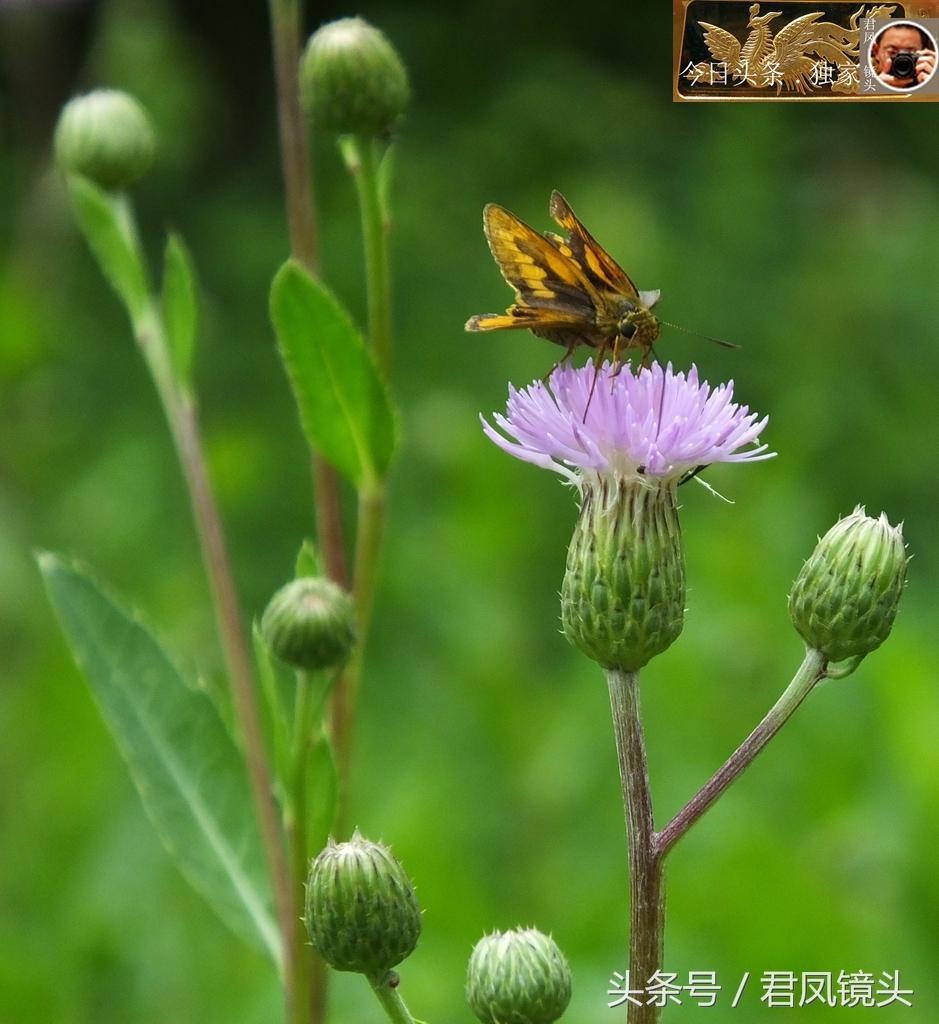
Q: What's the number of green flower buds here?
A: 6